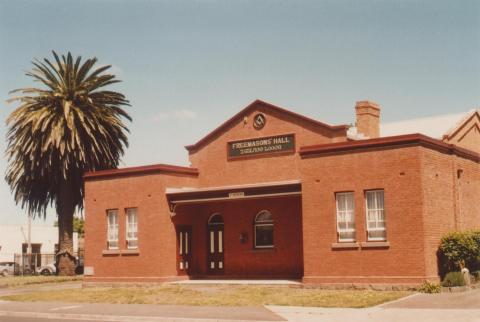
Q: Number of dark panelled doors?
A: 2